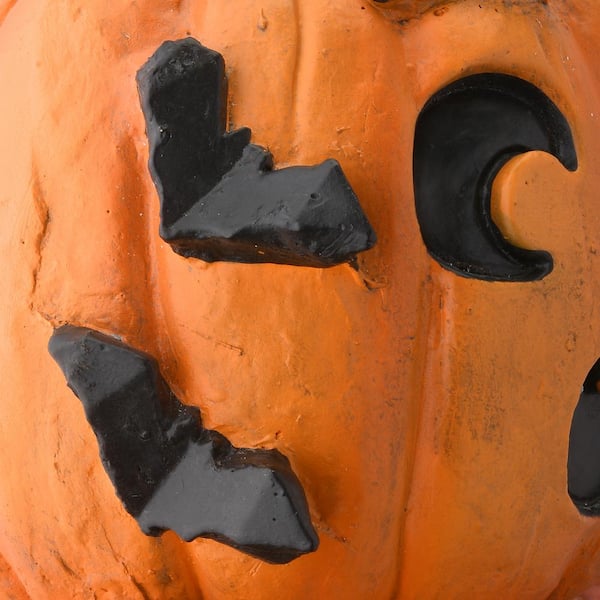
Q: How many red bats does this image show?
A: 0